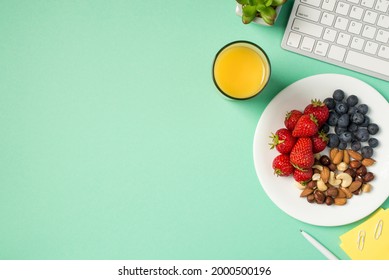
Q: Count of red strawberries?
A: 8